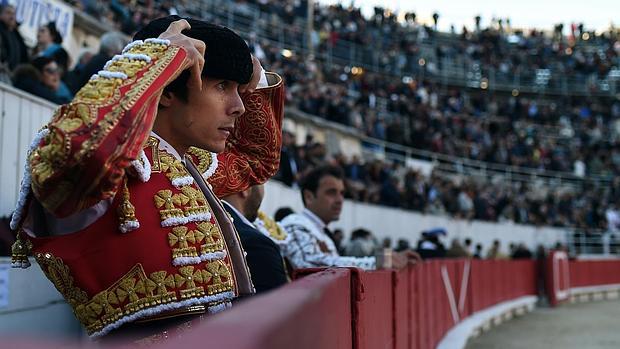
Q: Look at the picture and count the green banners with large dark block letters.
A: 0